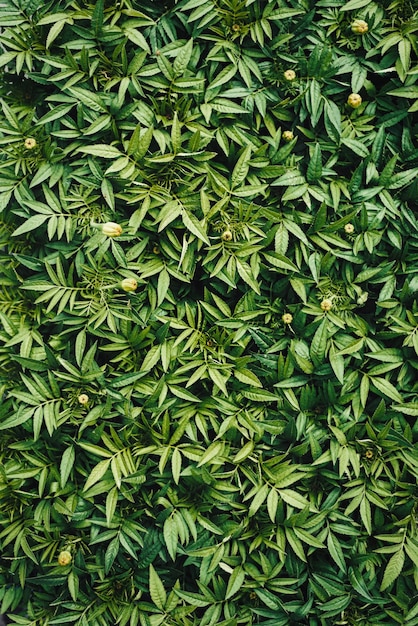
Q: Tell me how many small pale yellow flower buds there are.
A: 13